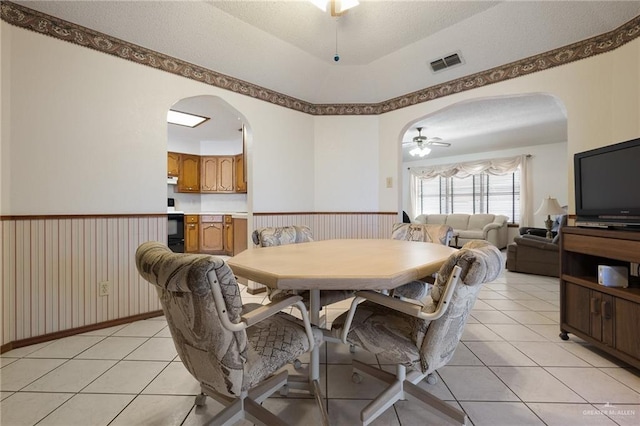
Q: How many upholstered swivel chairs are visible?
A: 4